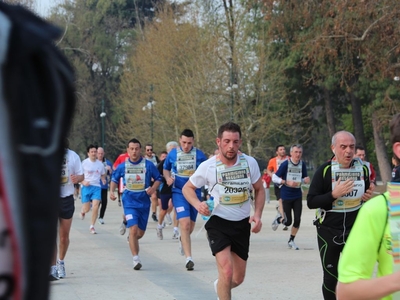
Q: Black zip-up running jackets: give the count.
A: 1